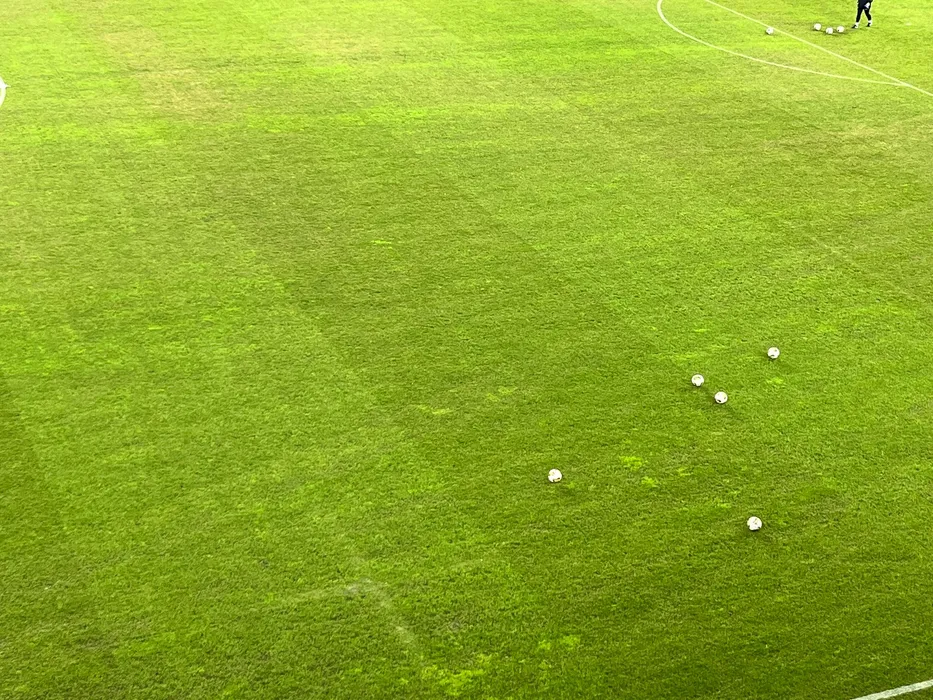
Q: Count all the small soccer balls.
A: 9